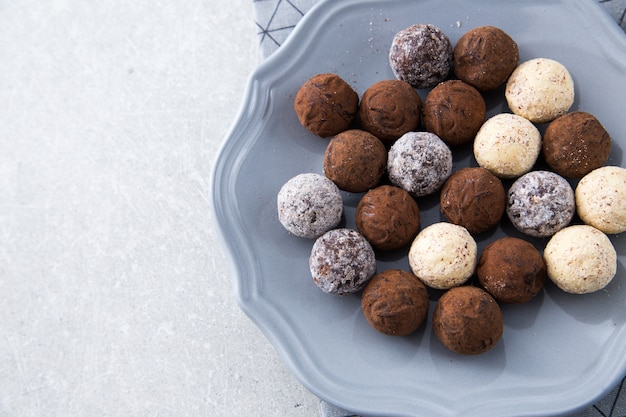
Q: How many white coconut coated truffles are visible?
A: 5